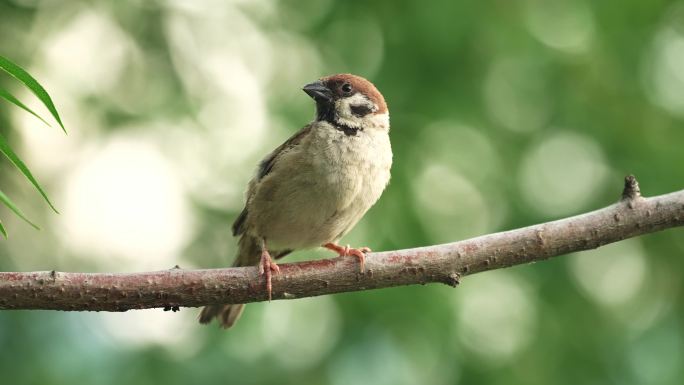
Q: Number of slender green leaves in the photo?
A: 5